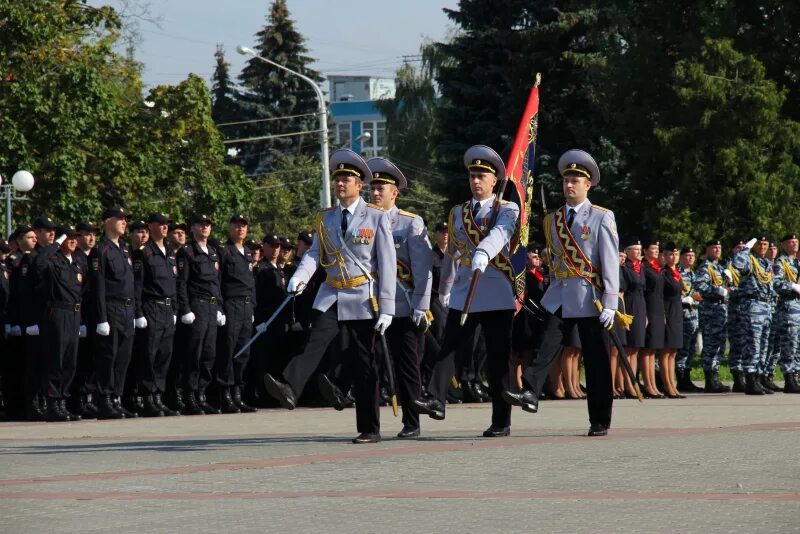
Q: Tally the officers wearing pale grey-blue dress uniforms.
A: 4